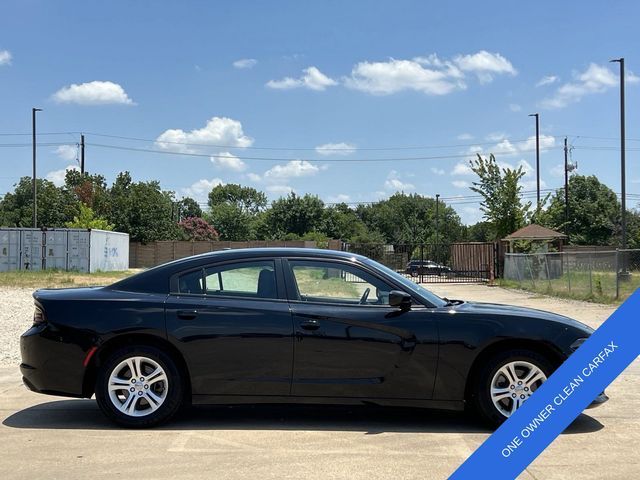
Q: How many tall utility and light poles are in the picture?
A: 6